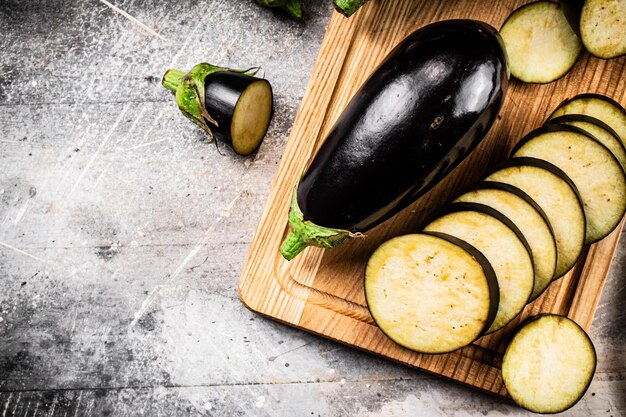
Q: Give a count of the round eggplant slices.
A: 10